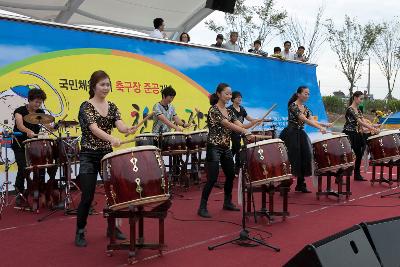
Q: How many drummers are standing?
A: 7